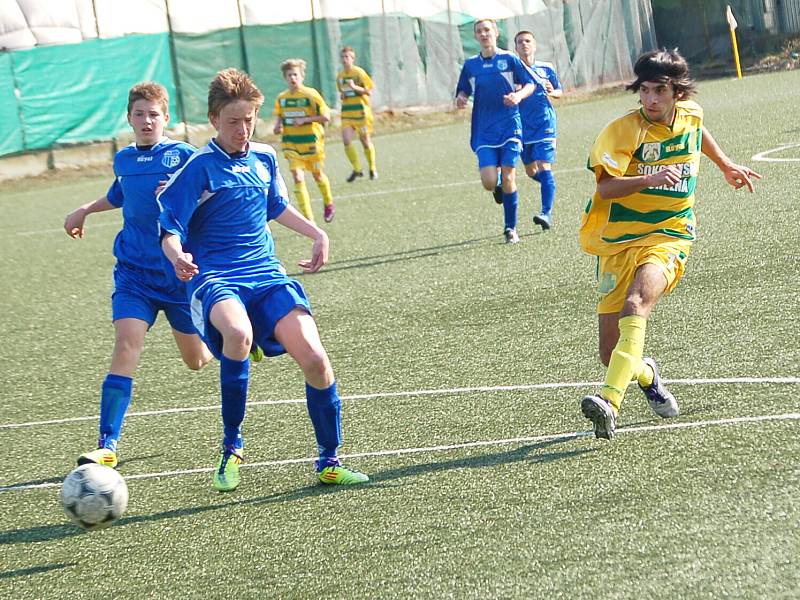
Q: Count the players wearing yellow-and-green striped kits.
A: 3